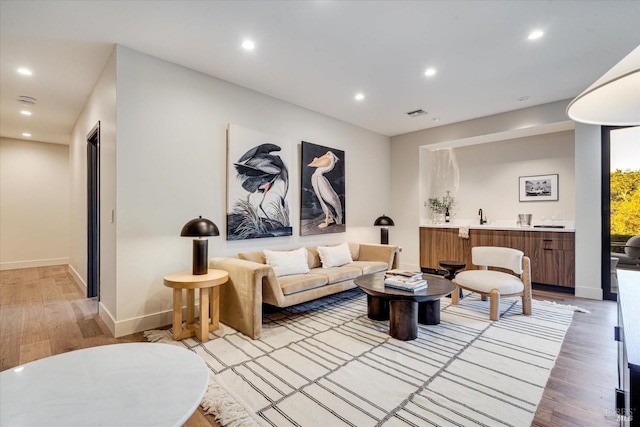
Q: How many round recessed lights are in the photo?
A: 7